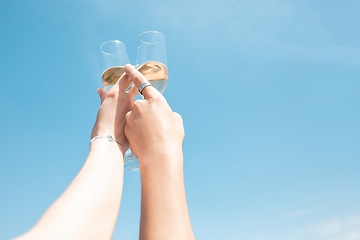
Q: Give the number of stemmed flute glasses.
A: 2